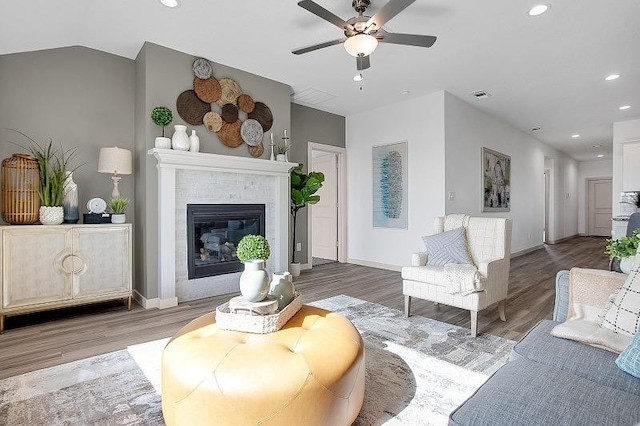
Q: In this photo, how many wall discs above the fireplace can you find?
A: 11